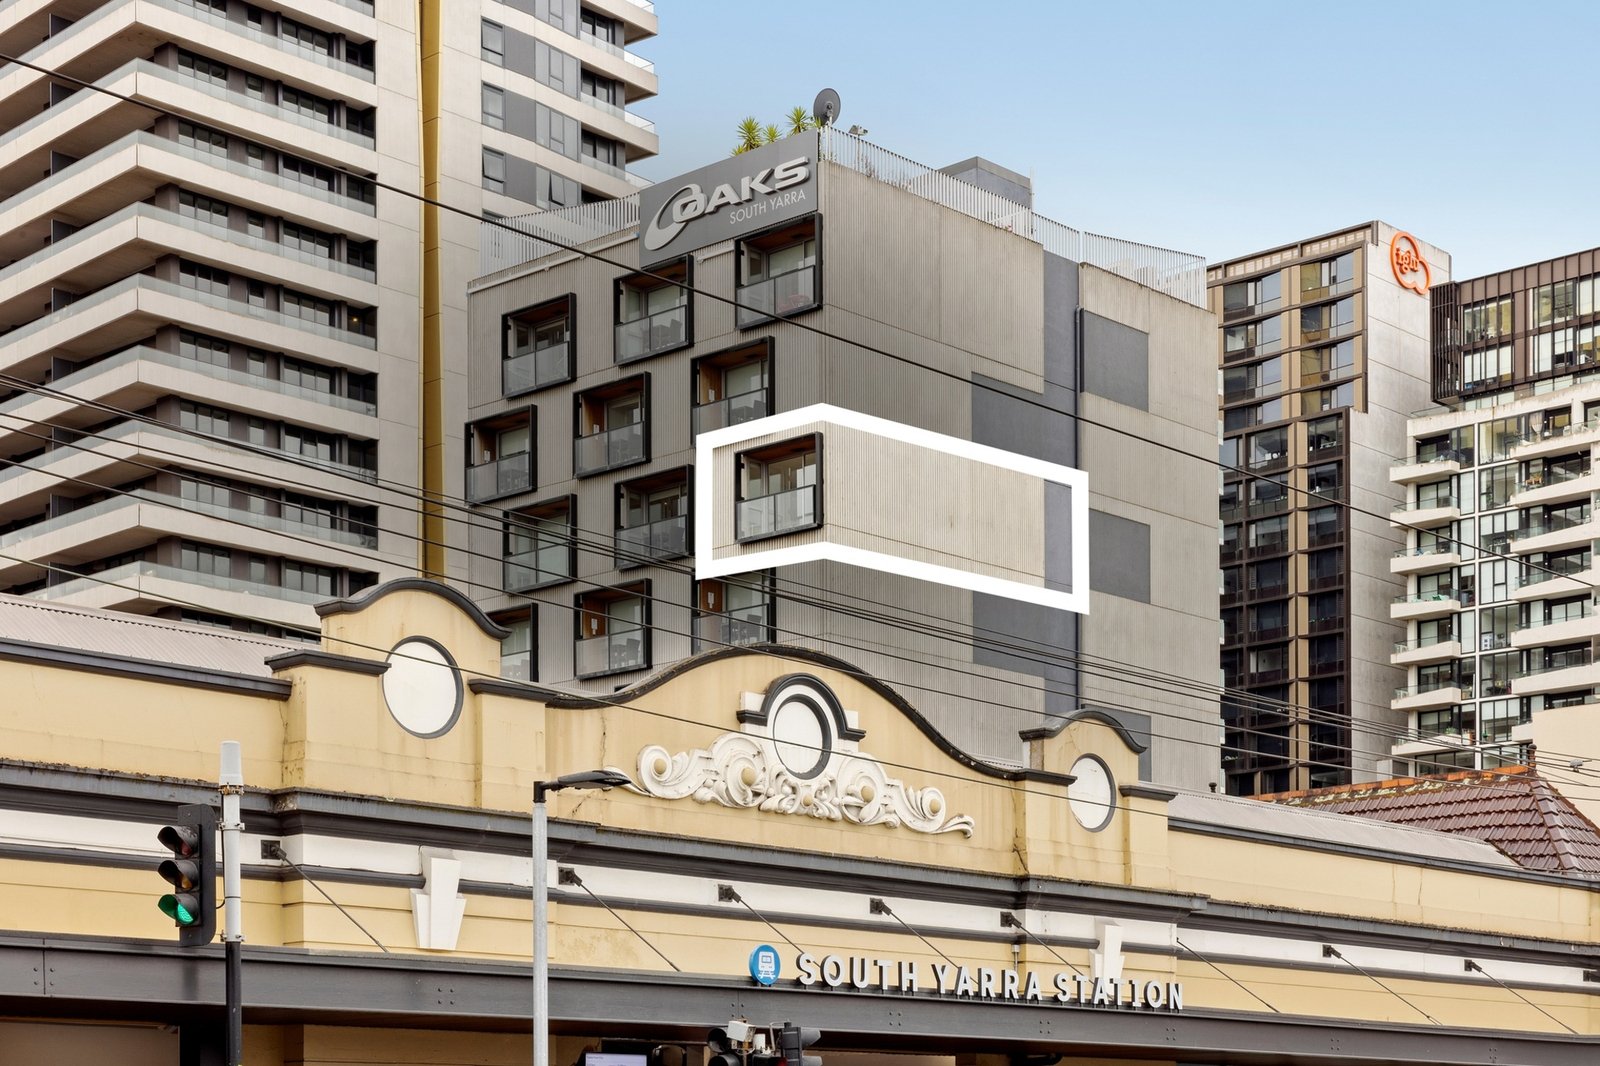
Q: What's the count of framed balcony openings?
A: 12